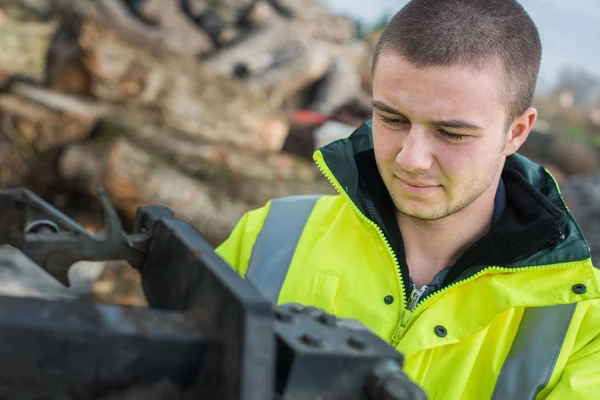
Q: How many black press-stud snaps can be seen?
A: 3